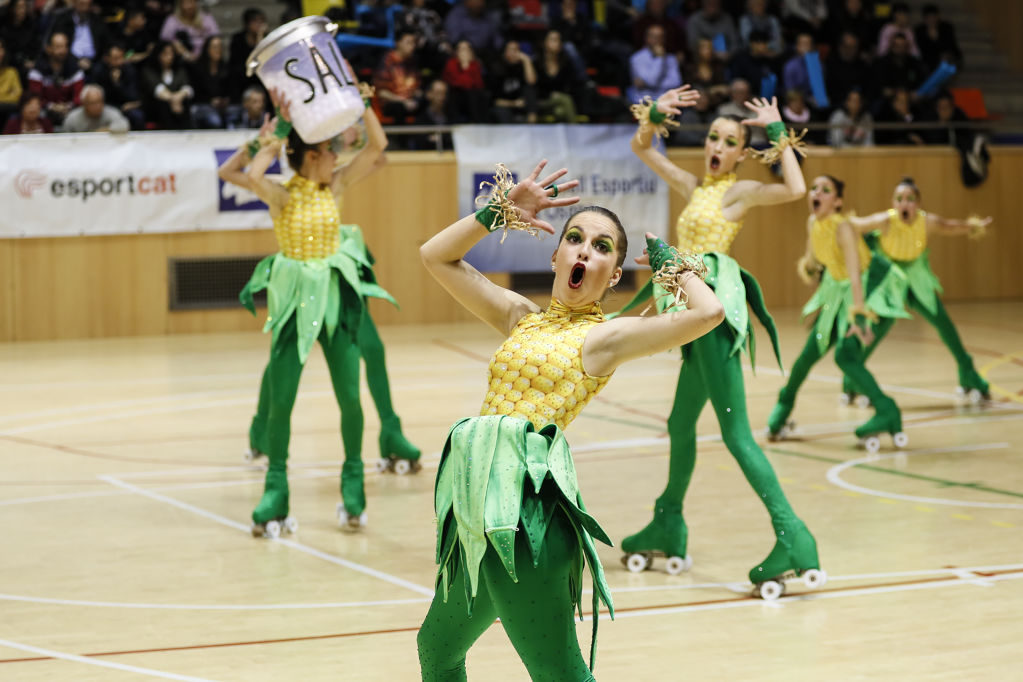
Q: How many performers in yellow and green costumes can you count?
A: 6